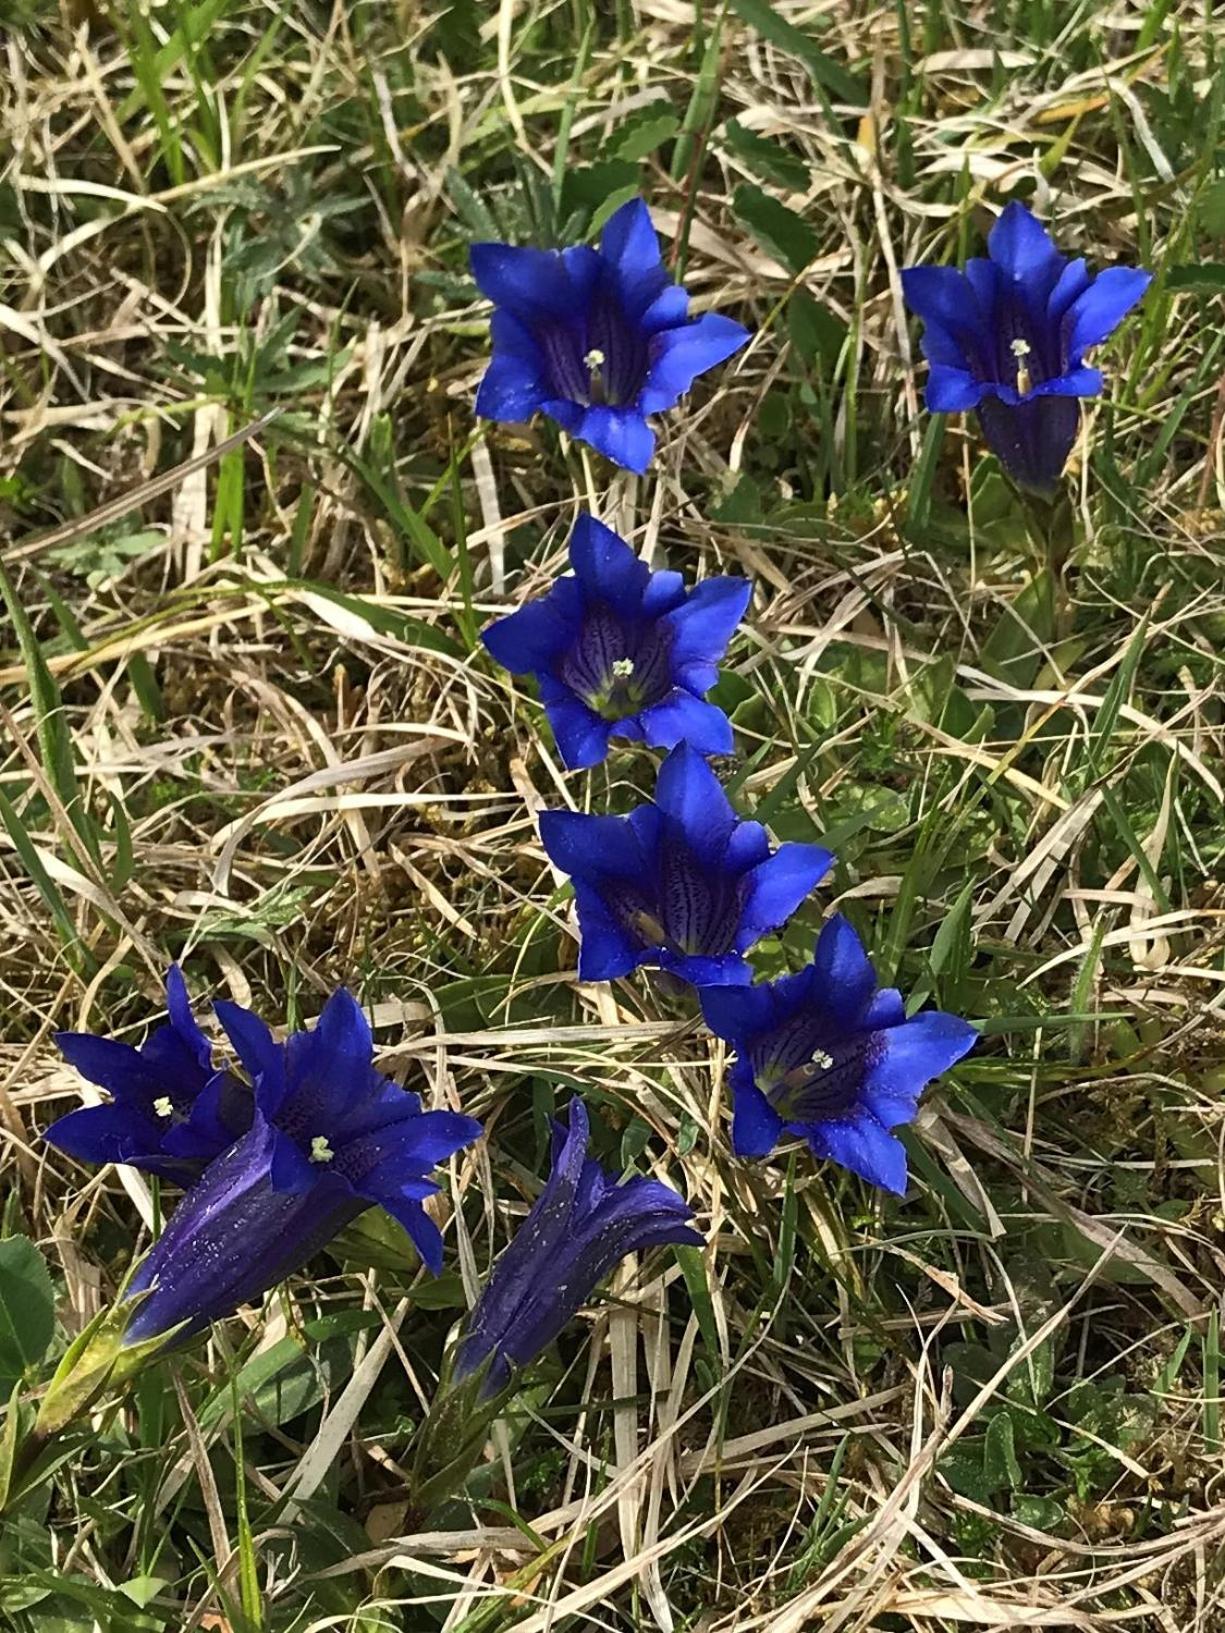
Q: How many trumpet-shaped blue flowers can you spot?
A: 8